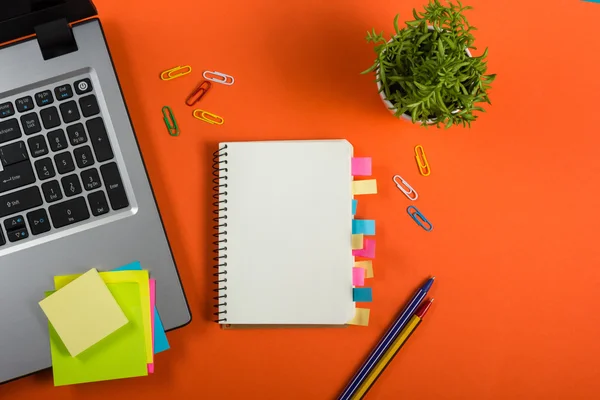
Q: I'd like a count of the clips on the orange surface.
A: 8